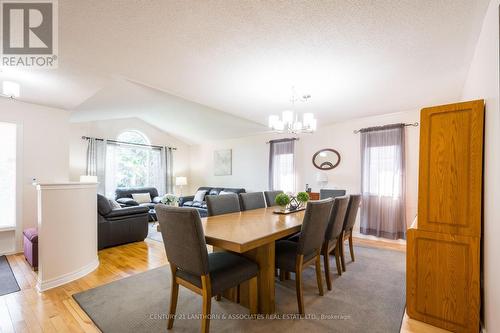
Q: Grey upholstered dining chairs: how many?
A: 8